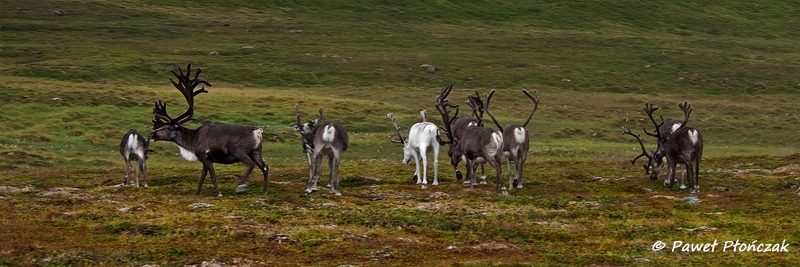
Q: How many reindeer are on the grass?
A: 10